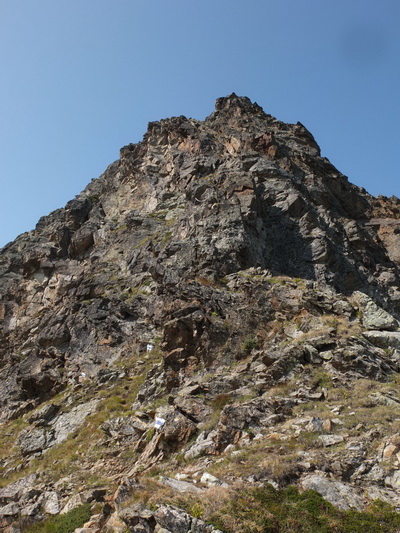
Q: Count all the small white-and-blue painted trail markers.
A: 2